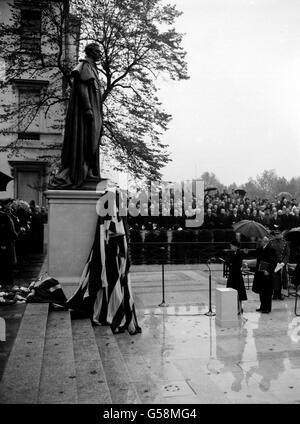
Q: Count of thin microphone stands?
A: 2